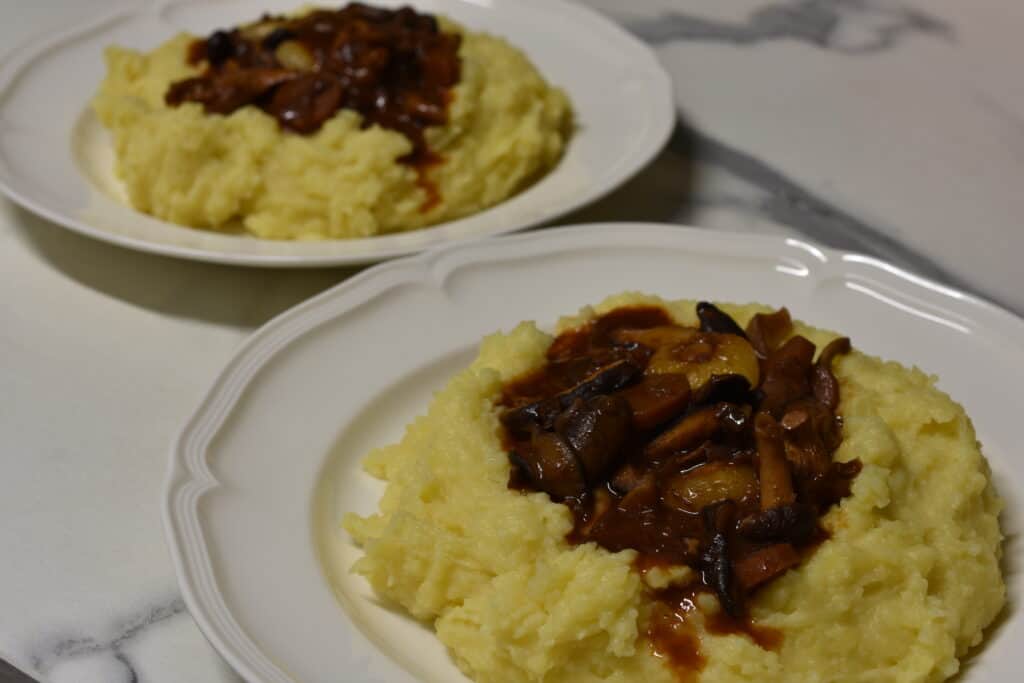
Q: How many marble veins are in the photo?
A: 3